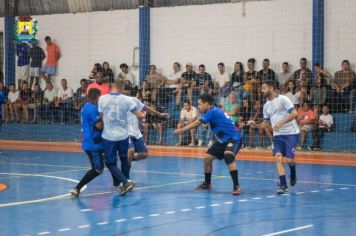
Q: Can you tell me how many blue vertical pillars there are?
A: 3